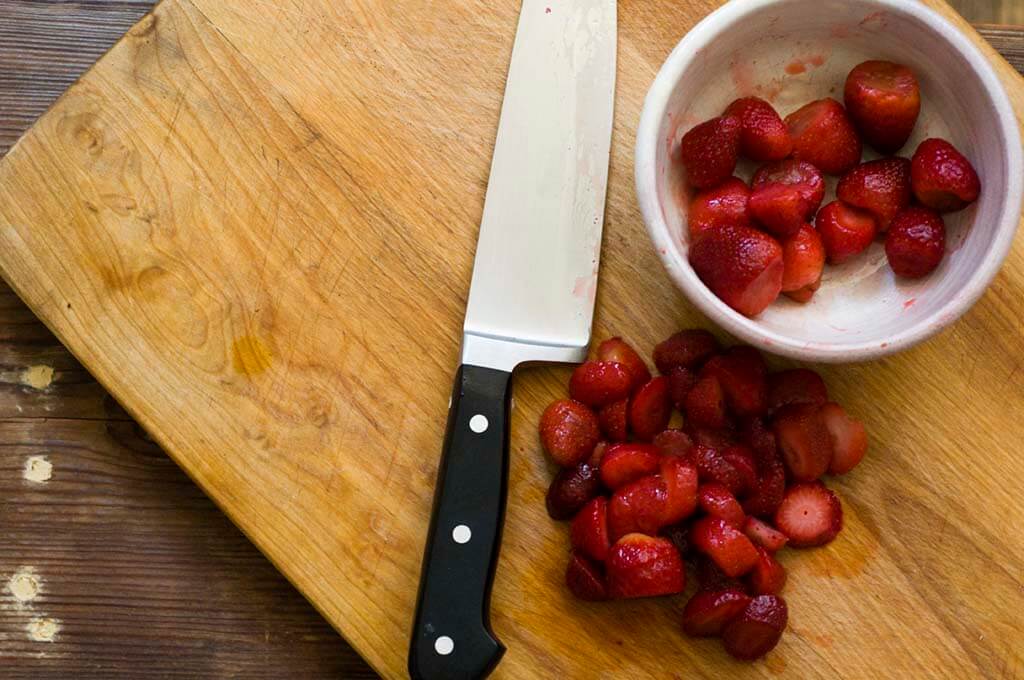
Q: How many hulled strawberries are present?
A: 12